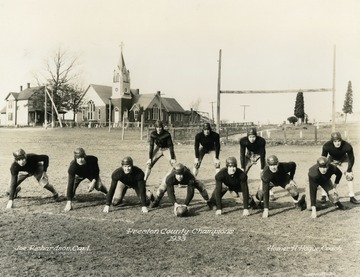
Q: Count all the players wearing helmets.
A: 11